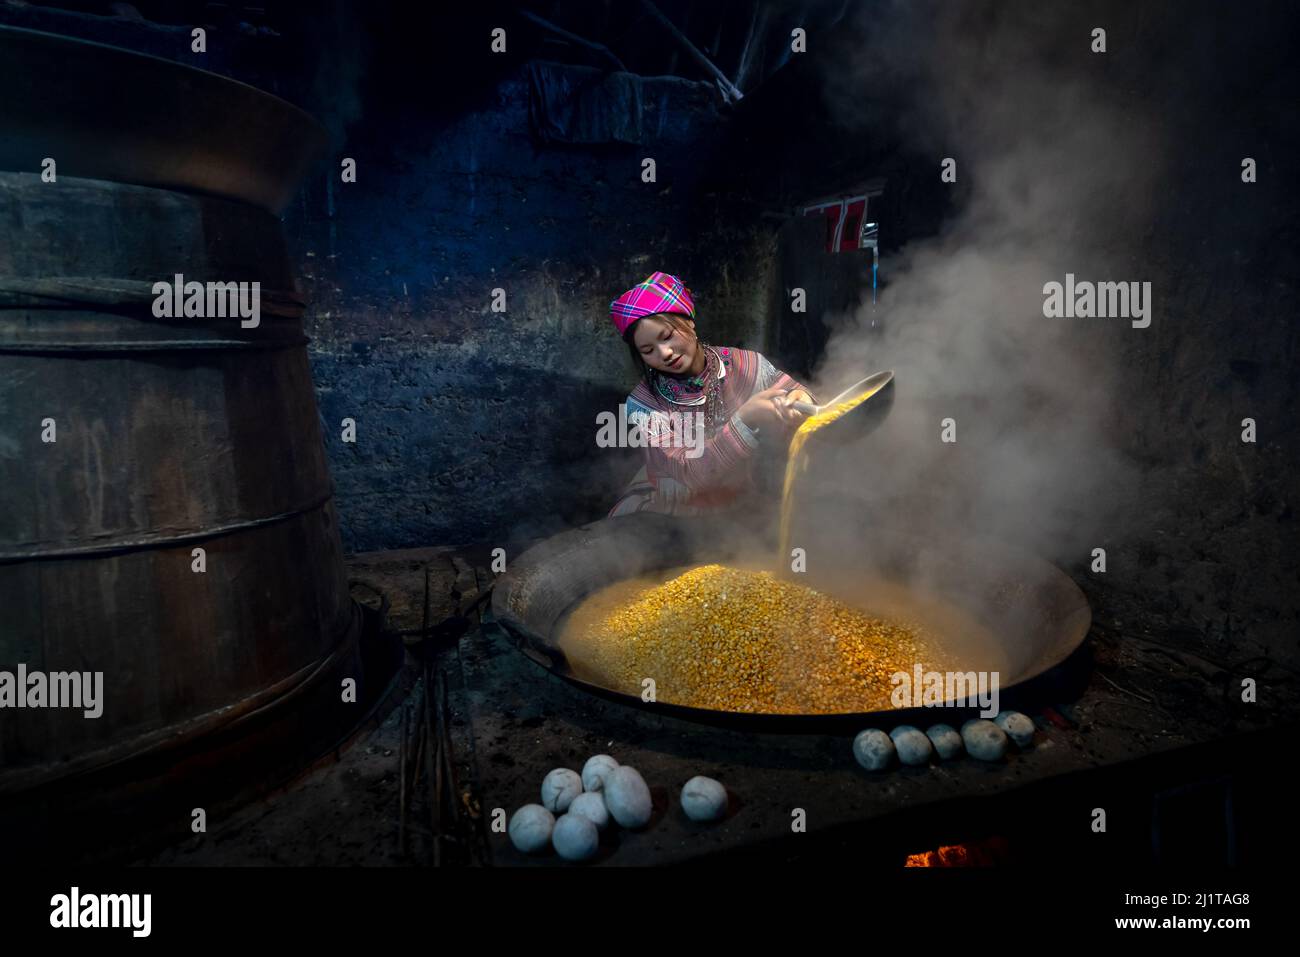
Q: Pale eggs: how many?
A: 12